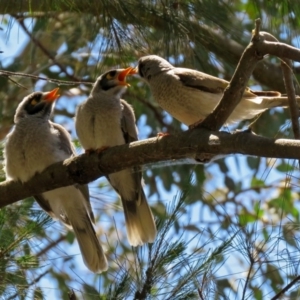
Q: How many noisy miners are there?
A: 3